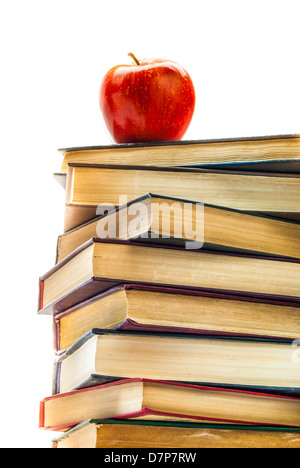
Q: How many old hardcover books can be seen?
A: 8